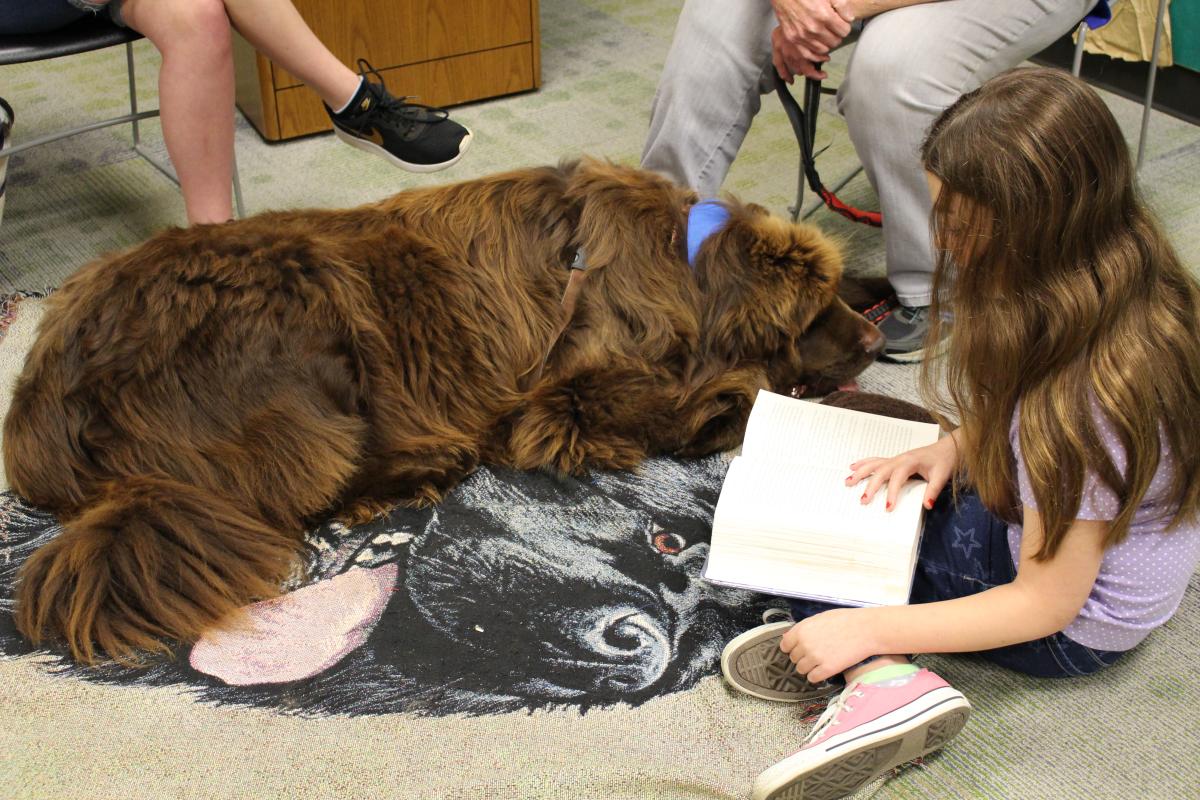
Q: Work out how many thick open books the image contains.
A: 1